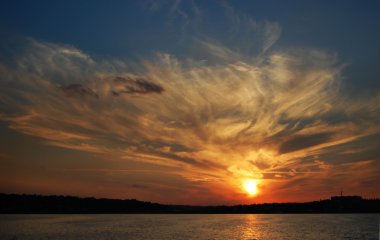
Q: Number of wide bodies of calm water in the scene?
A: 1